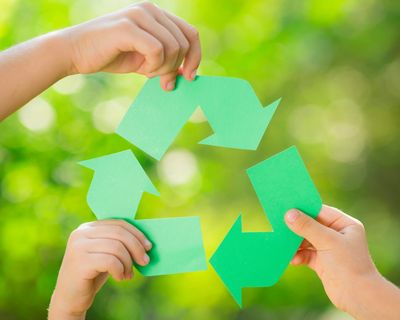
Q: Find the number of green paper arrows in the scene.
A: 3